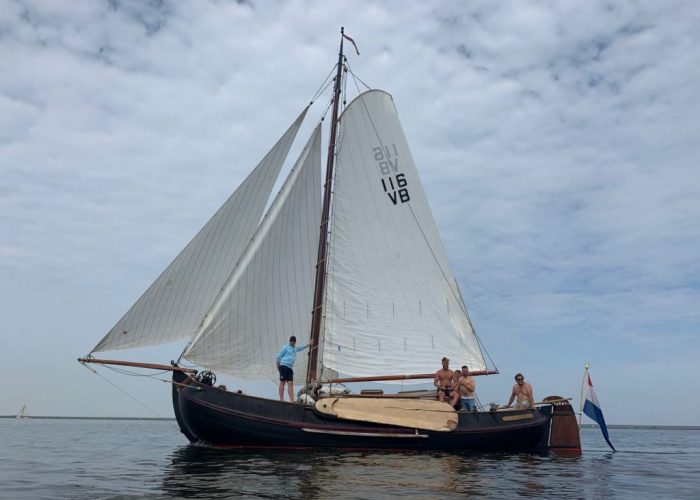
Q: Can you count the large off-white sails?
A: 3